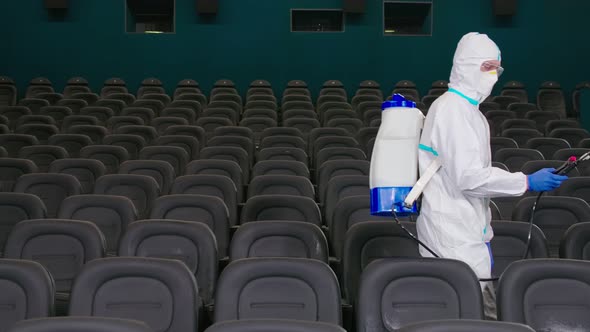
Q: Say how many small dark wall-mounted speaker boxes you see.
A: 4